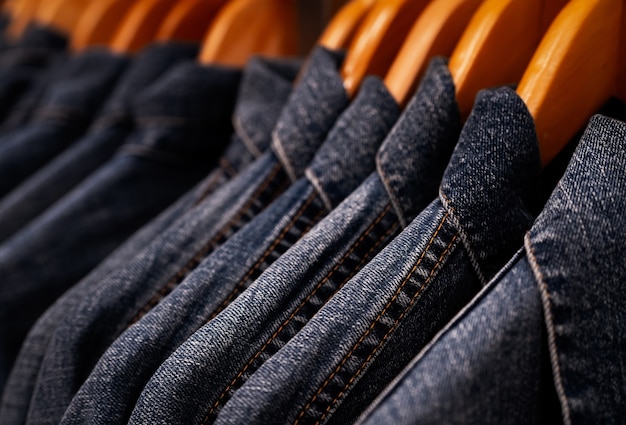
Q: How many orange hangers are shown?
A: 11